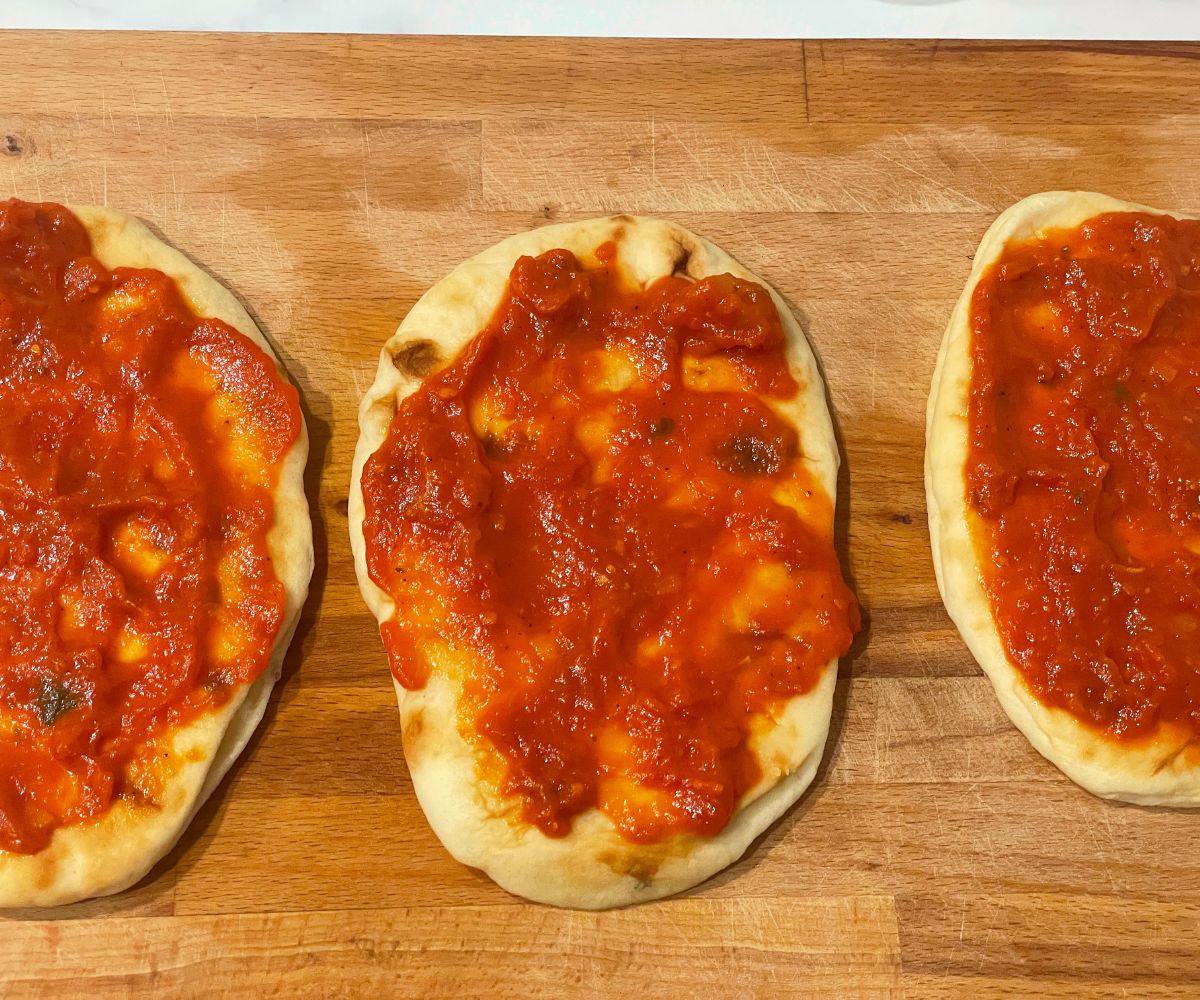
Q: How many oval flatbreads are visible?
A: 3